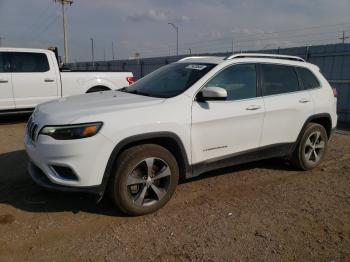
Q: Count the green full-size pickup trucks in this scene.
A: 0